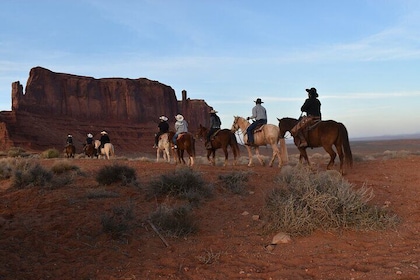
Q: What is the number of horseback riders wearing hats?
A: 8